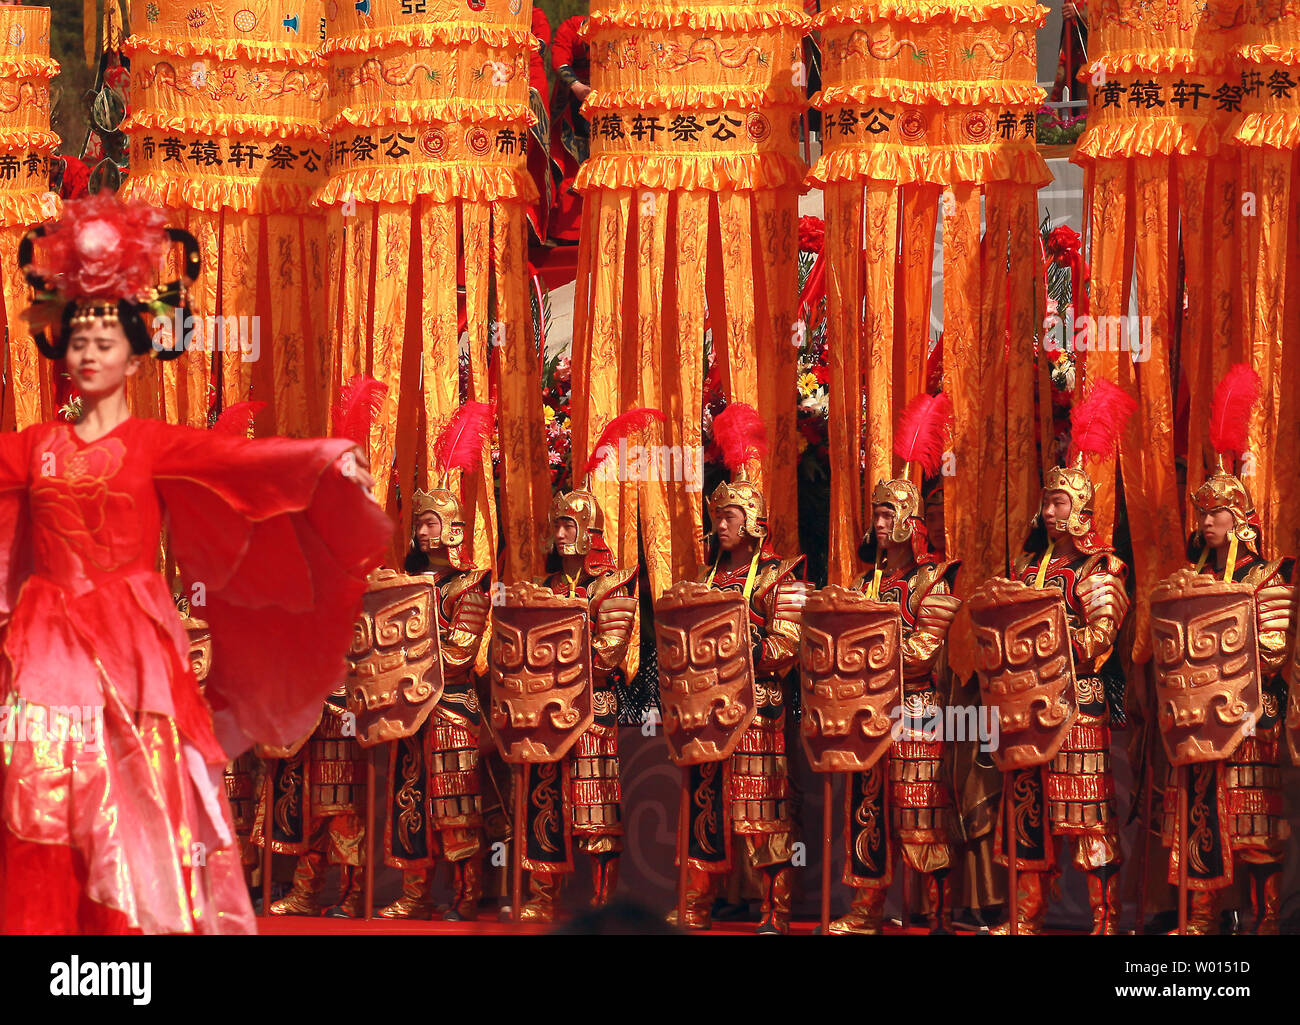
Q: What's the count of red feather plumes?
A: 8